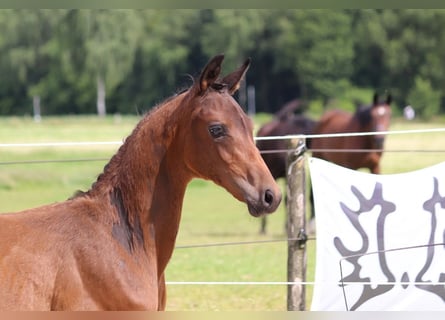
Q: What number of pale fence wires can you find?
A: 2